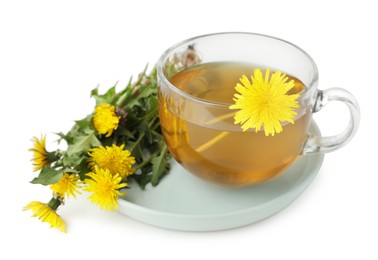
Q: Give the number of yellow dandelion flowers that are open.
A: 7